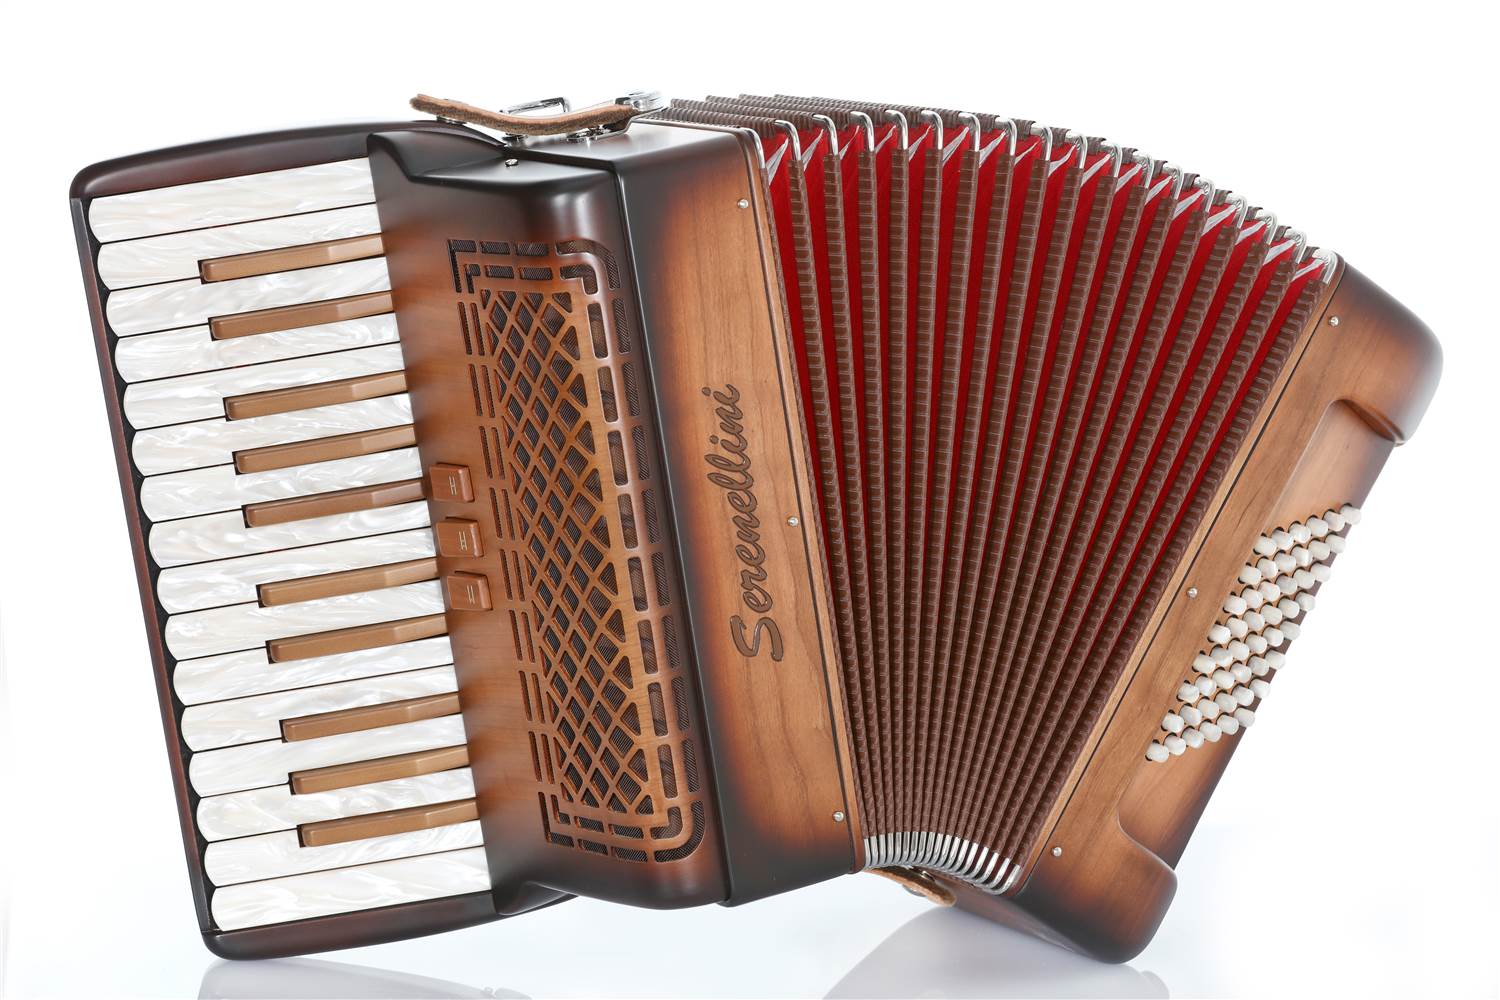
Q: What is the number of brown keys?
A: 10